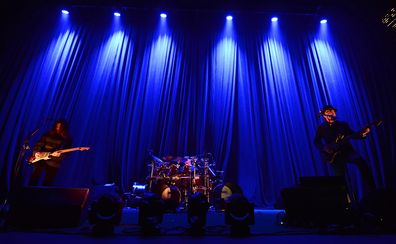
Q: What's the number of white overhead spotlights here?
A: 6